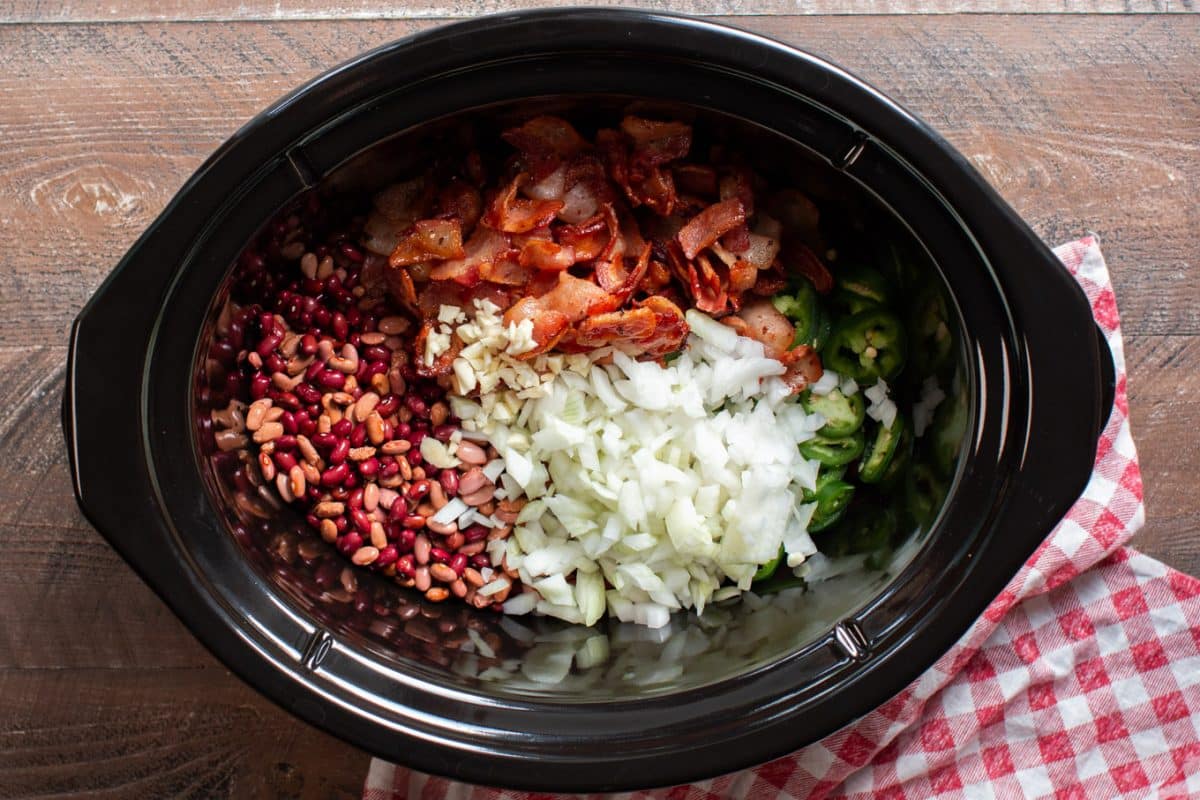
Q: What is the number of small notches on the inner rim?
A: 4